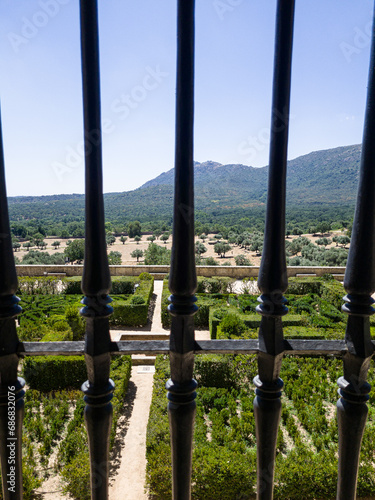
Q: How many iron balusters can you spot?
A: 5